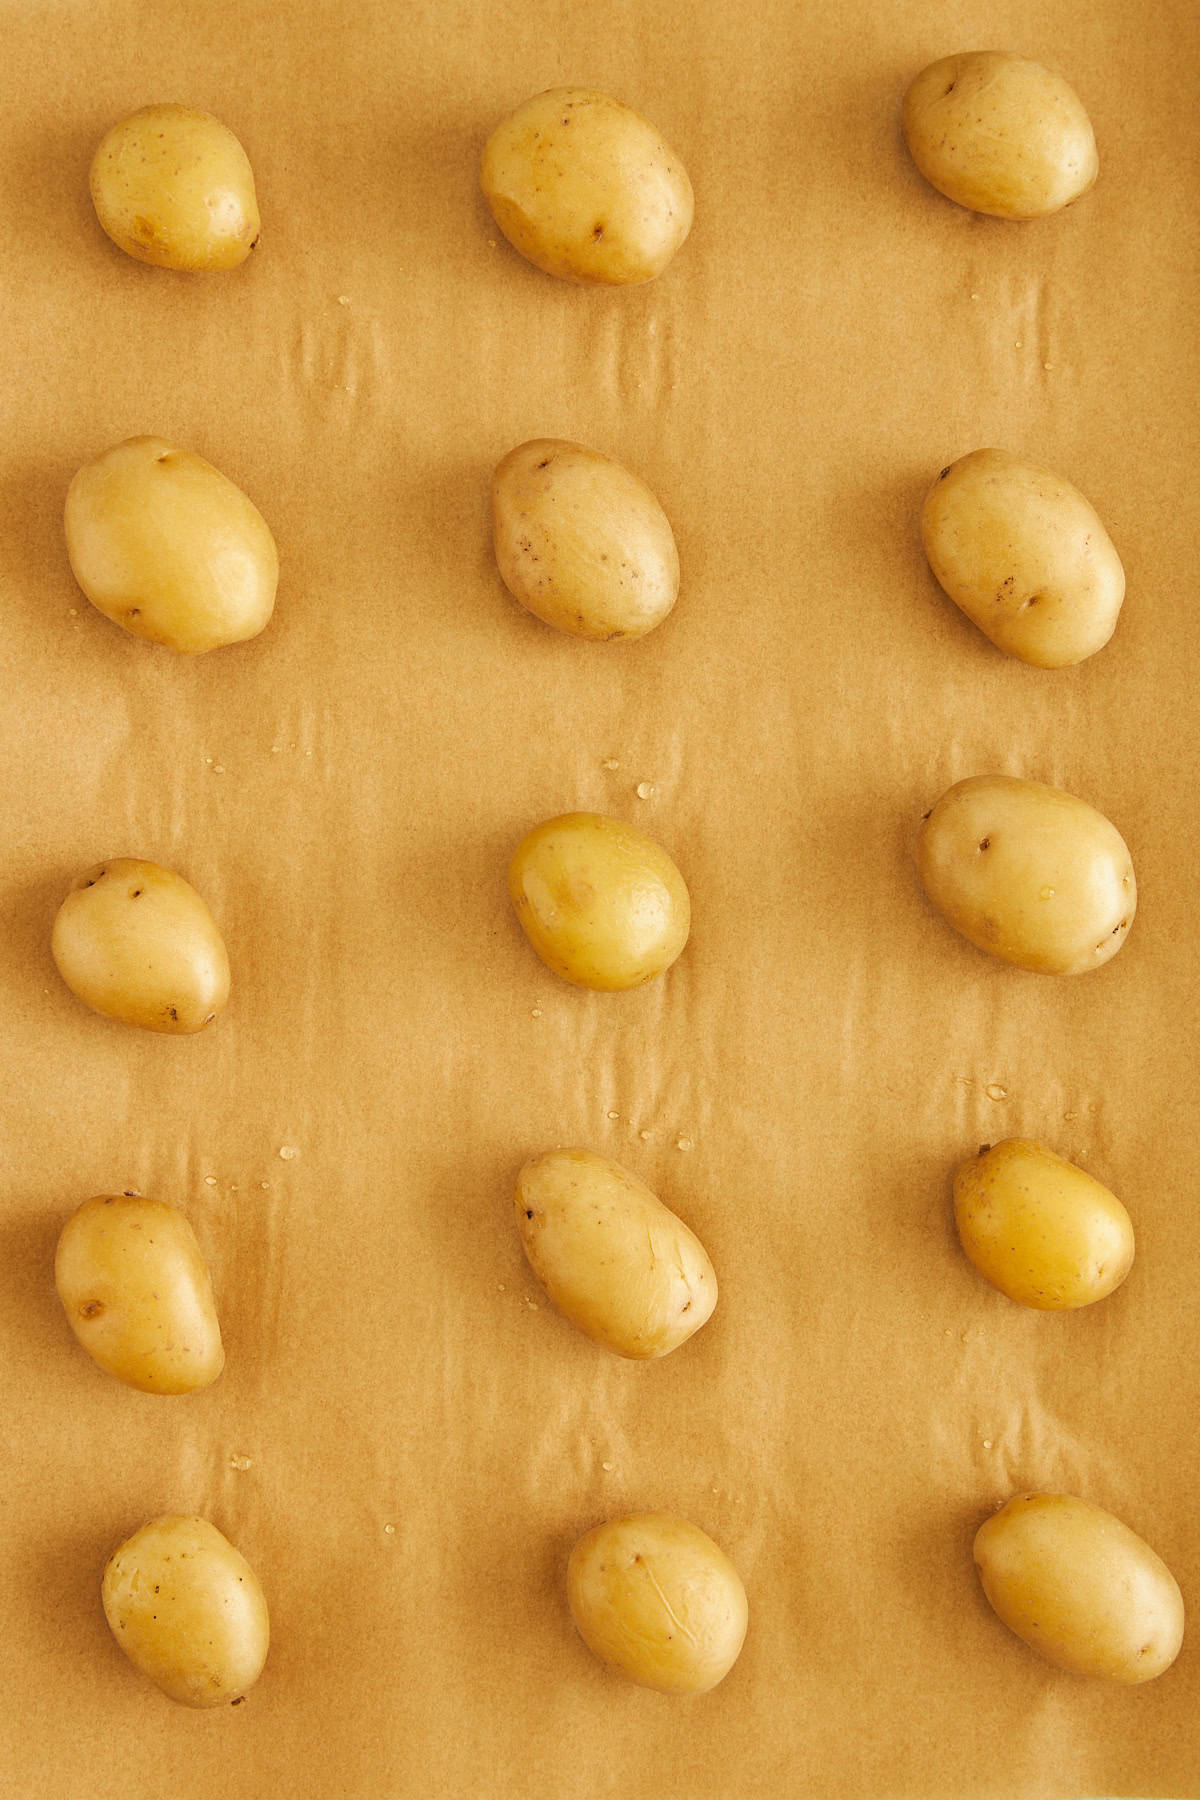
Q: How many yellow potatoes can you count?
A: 15